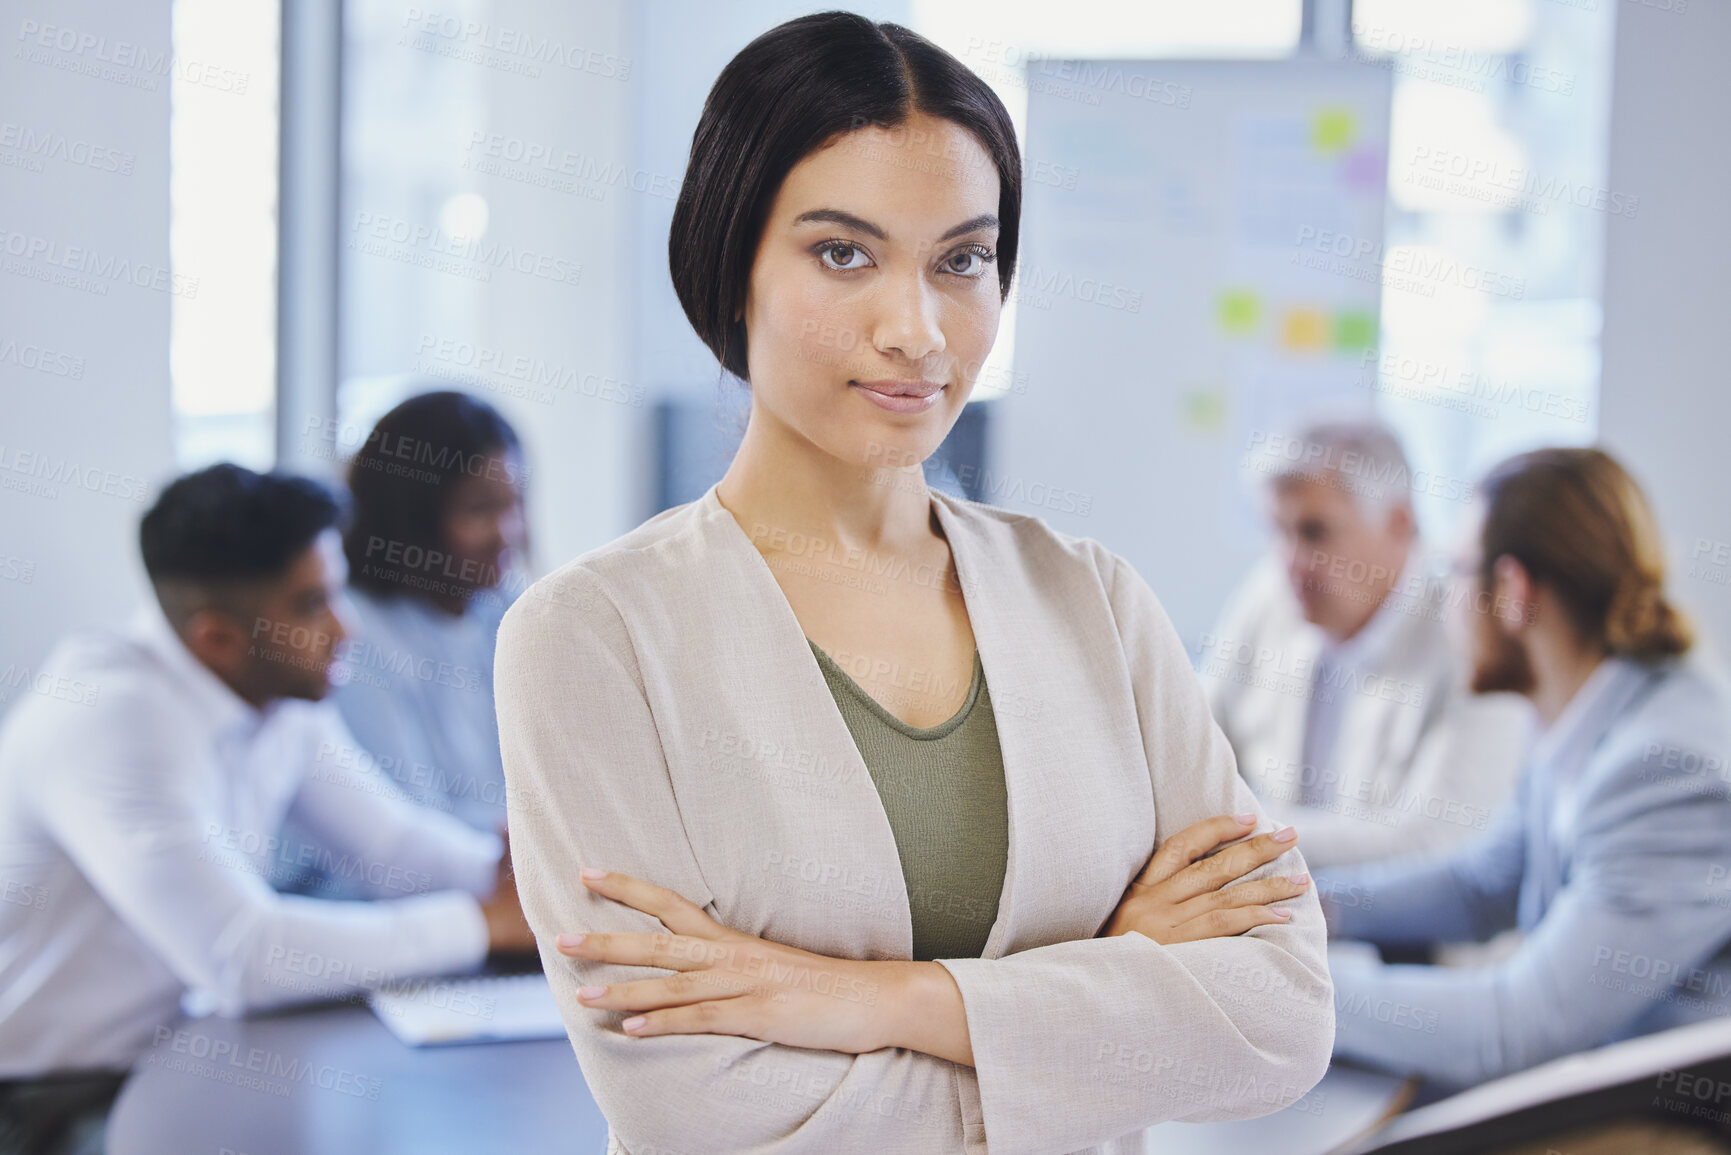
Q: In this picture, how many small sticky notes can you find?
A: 6